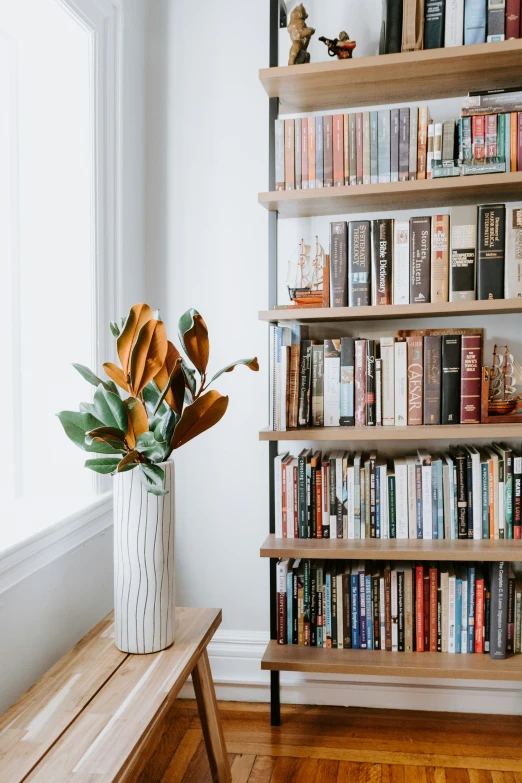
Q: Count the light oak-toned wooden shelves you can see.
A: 6